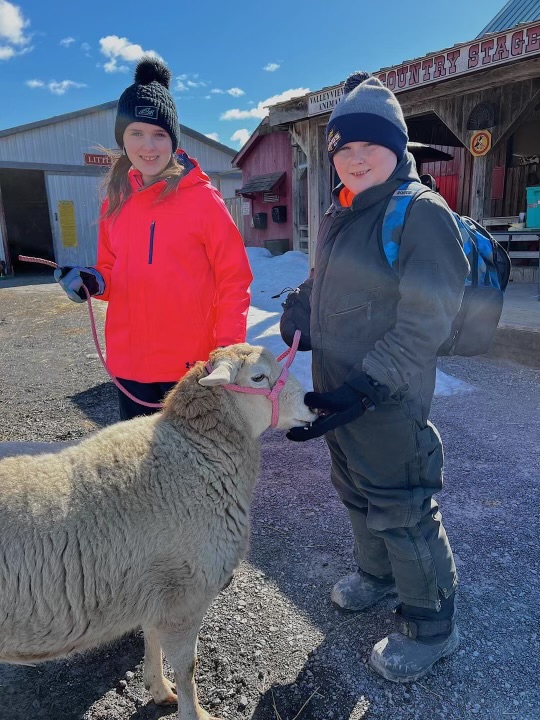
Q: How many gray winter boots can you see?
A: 2